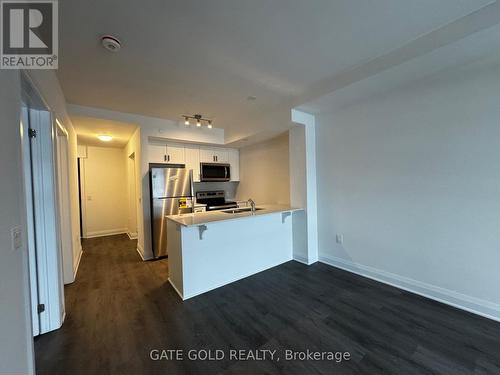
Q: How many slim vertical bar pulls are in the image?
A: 4